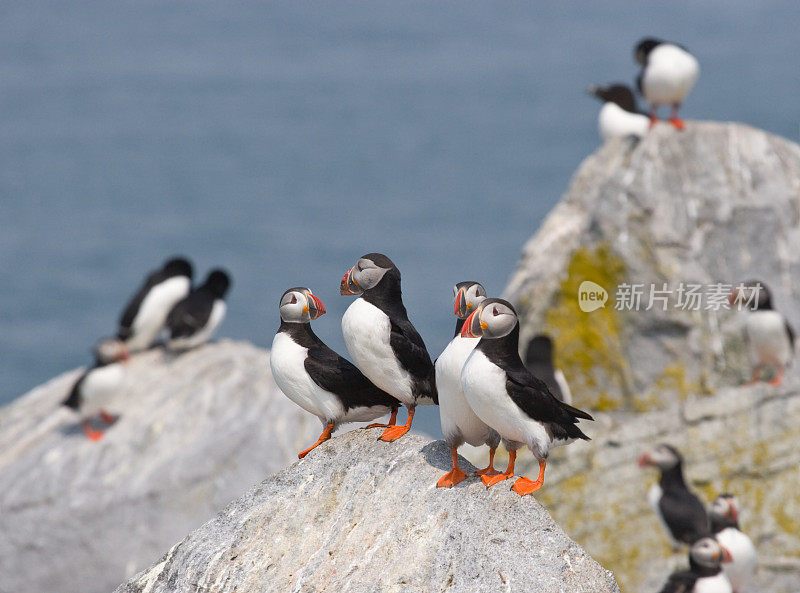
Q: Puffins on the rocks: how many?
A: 14